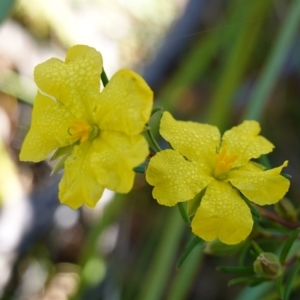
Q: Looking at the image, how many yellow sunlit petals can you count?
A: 10